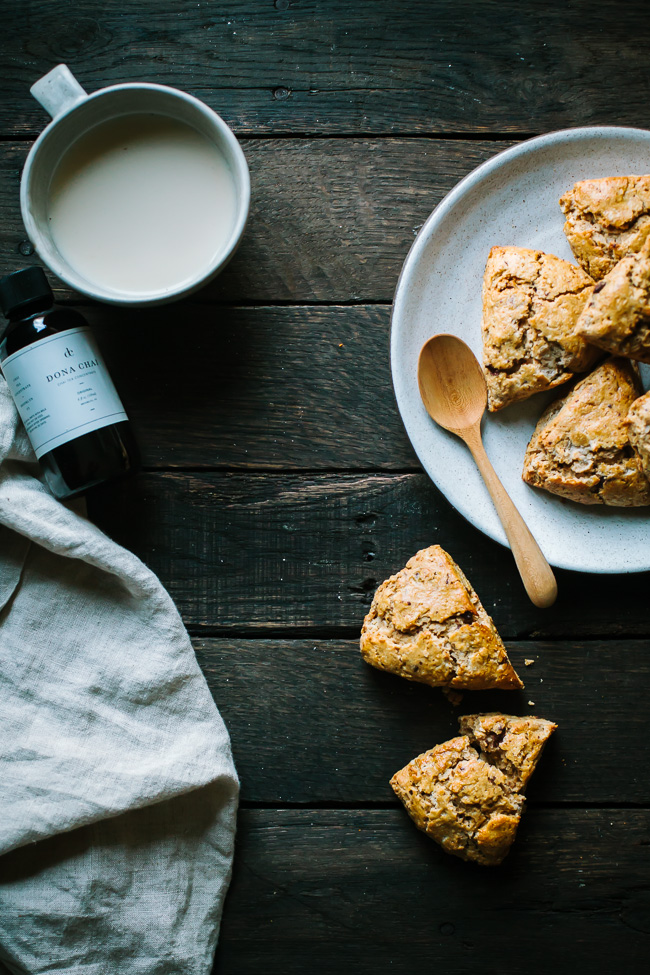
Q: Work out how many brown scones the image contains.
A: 7